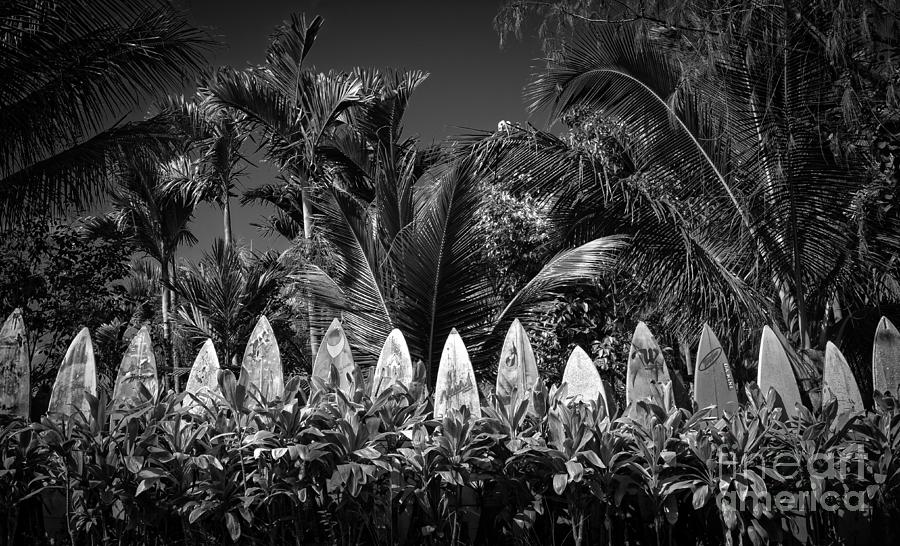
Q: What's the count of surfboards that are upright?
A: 15